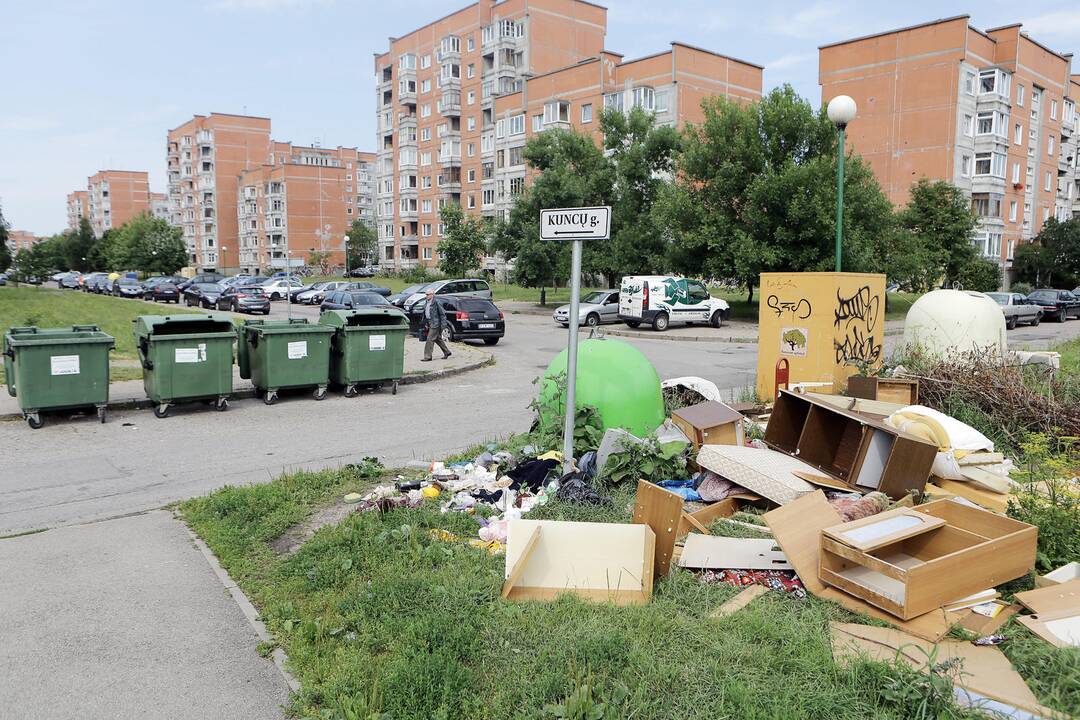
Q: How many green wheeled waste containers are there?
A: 4